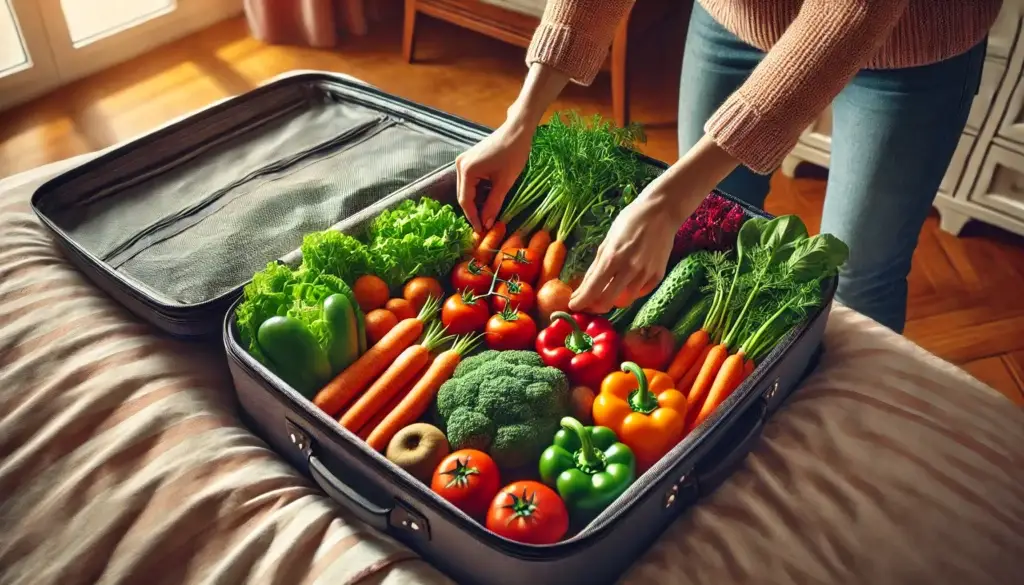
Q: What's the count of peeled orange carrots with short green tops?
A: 3